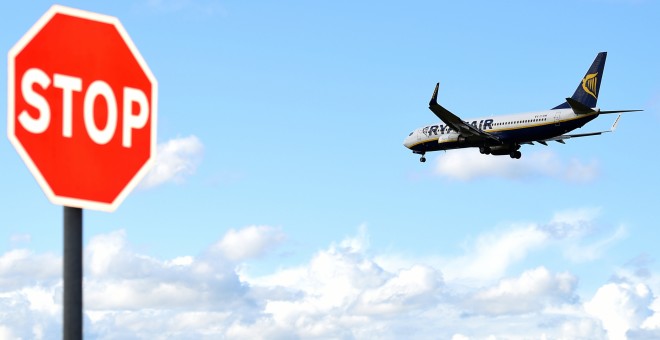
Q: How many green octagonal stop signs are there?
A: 0